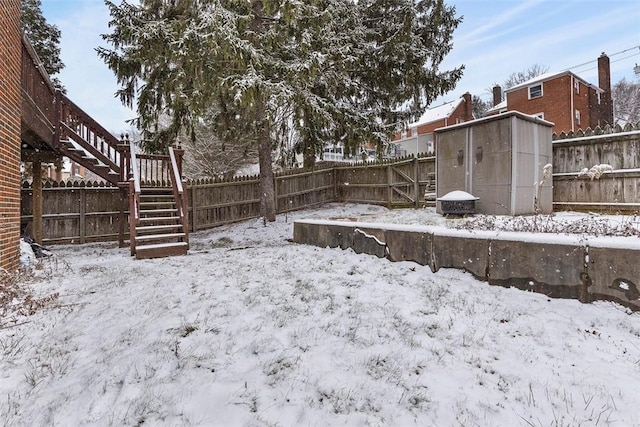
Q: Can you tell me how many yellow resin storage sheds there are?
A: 0